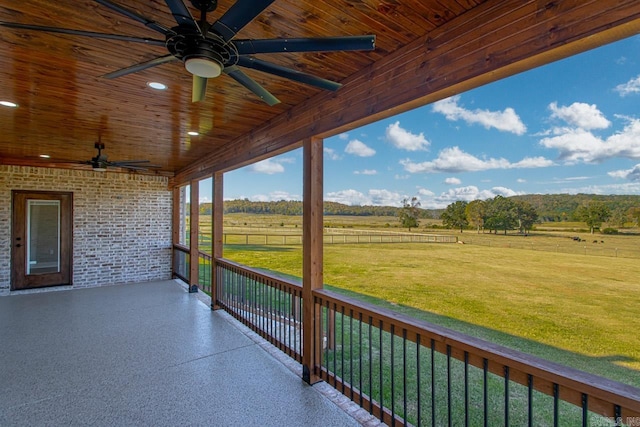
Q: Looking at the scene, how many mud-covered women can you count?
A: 0